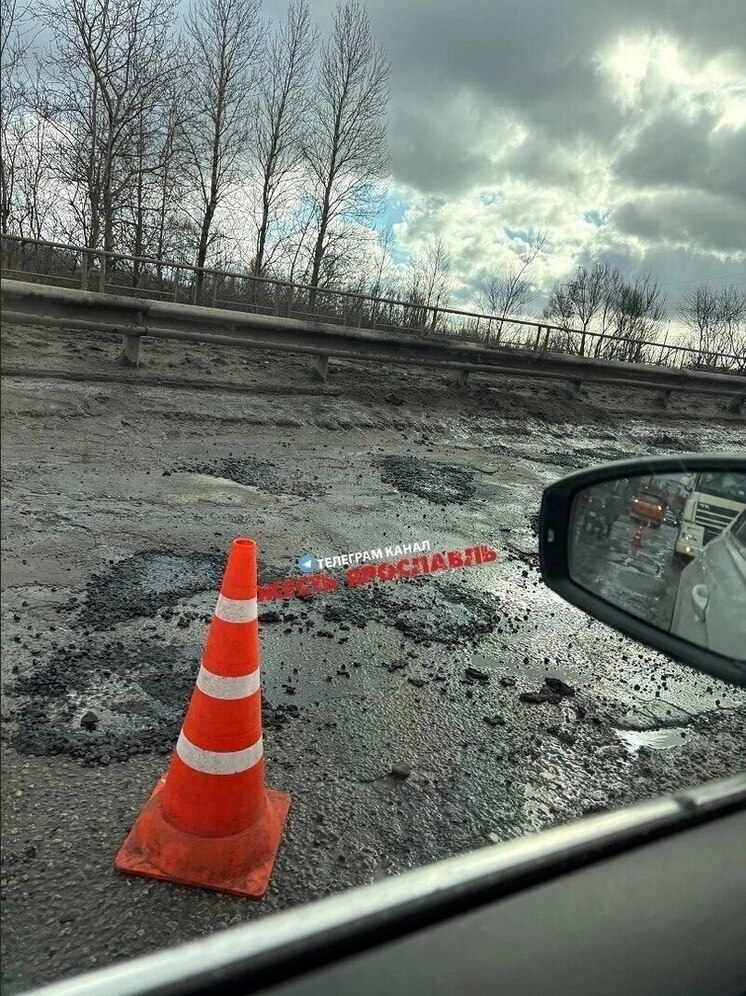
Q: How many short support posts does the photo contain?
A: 6